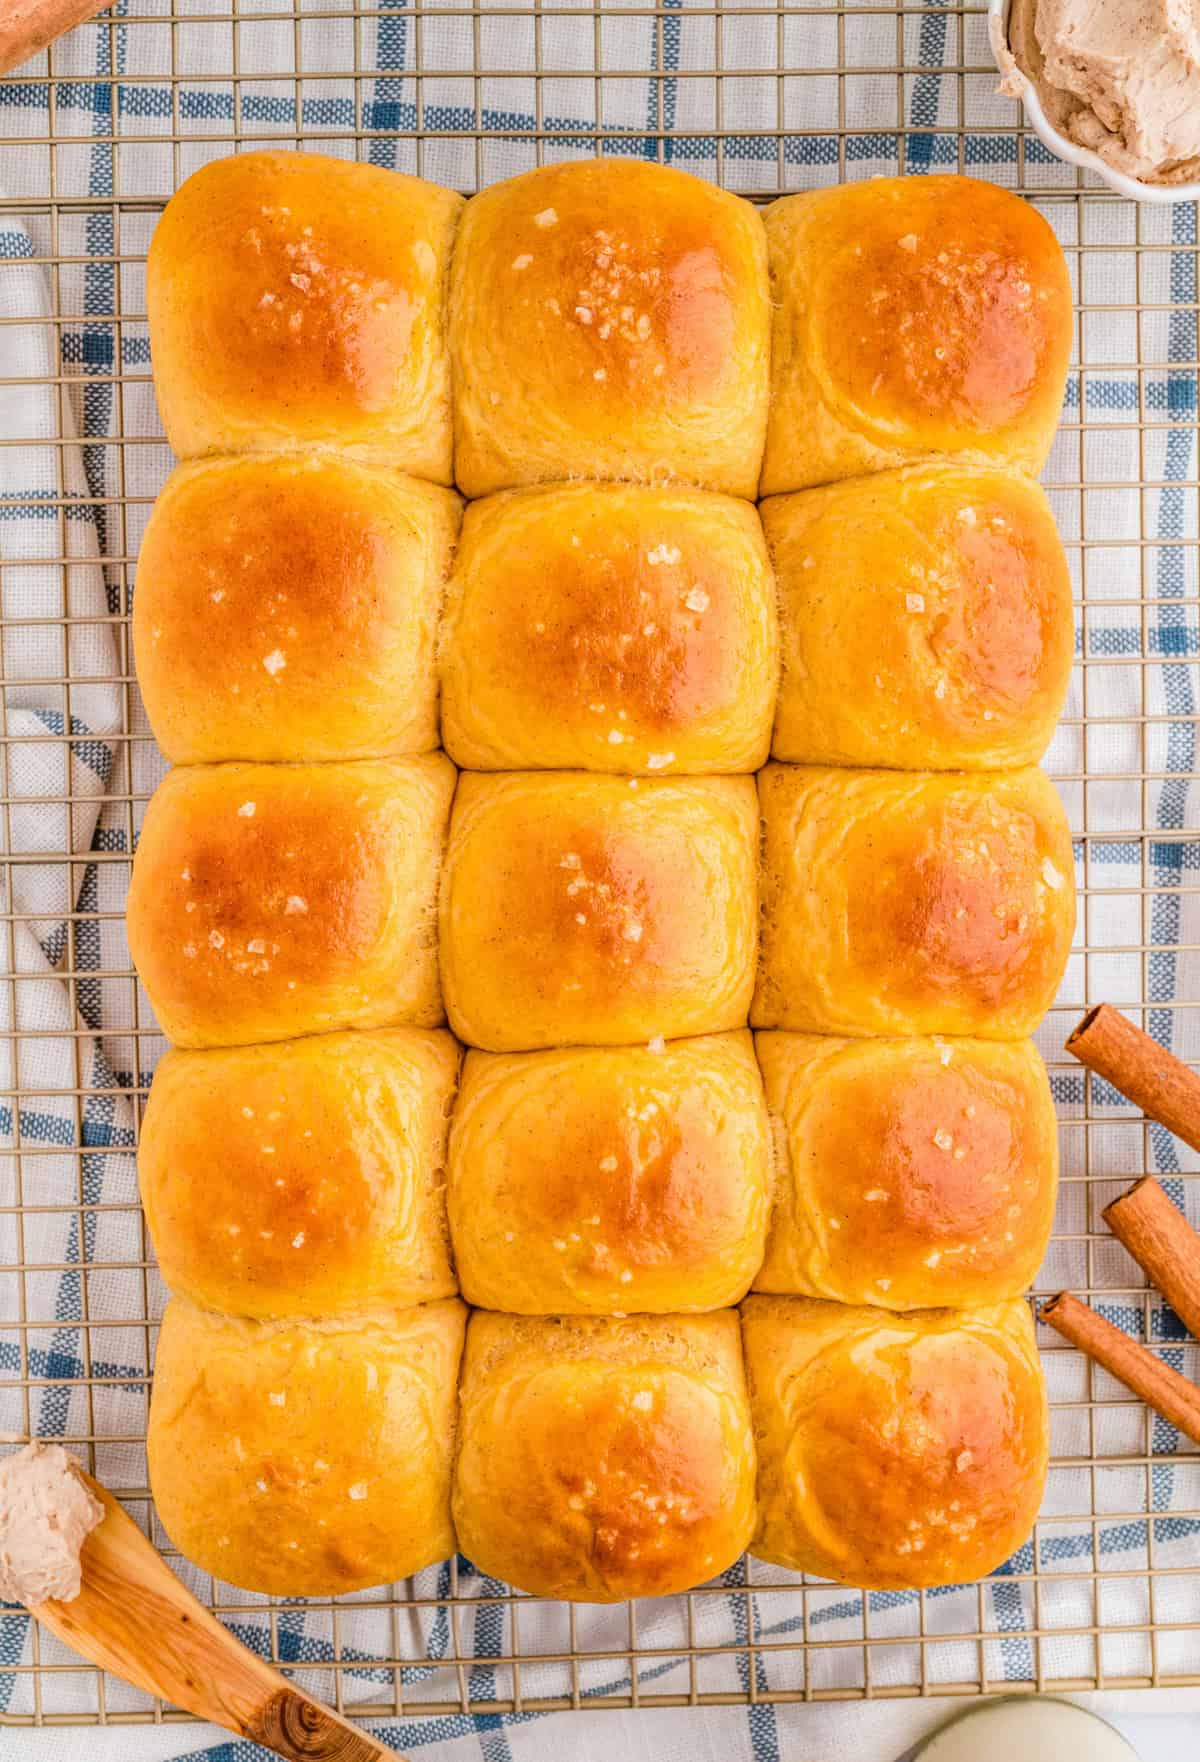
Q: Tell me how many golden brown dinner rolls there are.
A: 15